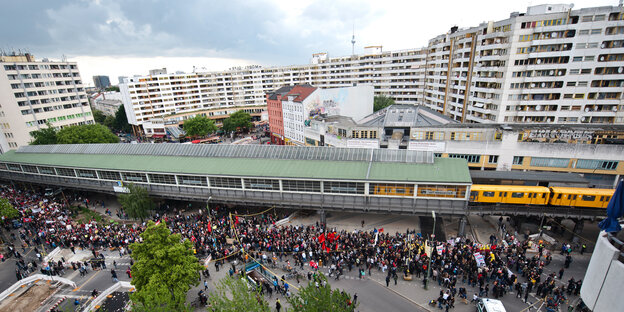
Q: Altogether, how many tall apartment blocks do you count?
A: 3